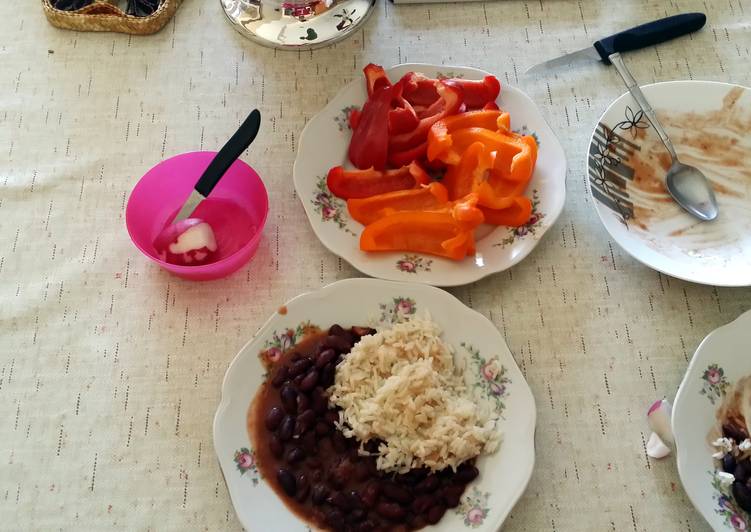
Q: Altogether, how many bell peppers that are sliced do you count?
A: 2